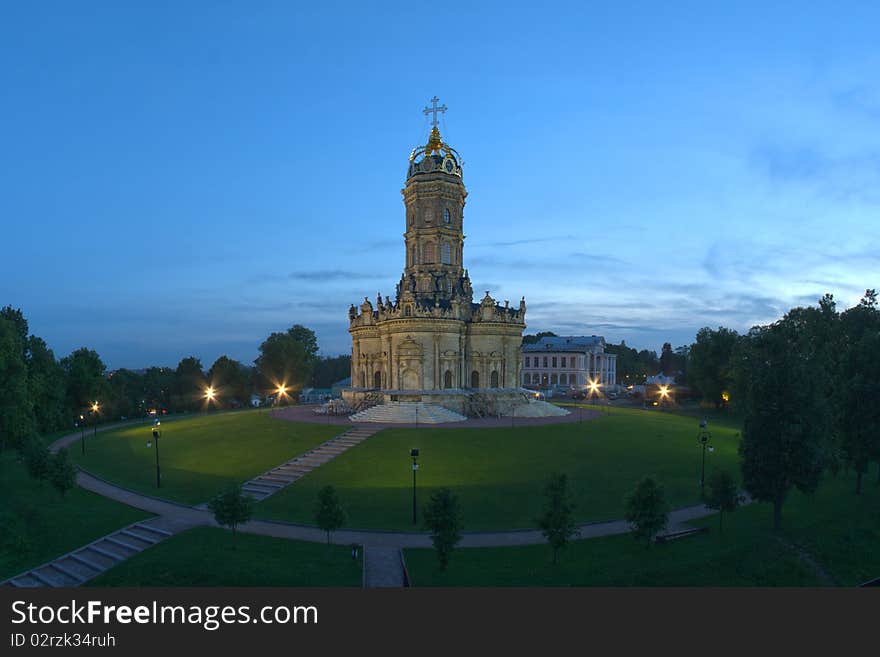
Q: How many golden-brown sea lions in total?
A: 0